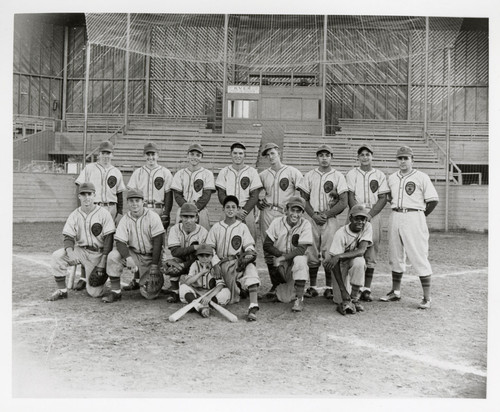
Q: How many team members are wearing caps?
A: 15